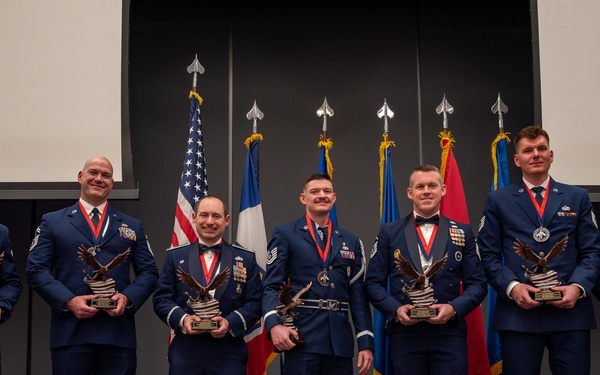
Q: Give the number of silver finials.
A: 6